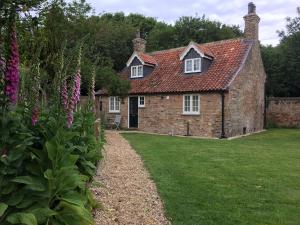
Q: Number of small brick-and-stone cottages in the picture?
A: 1